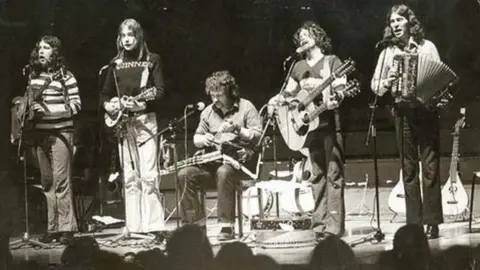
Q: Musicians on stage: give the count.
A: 5